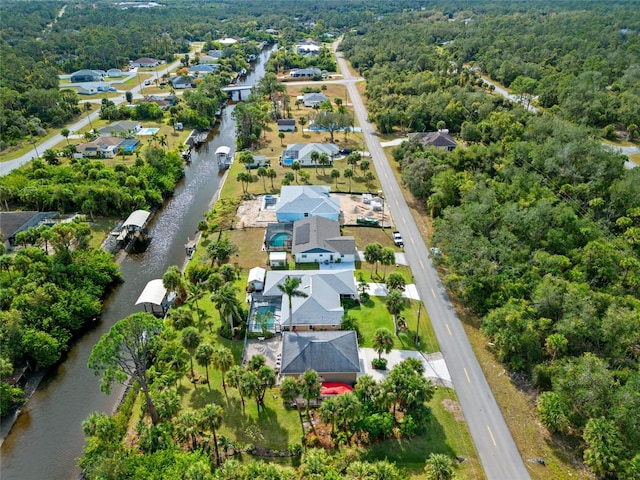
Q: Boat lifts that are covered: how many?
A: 3